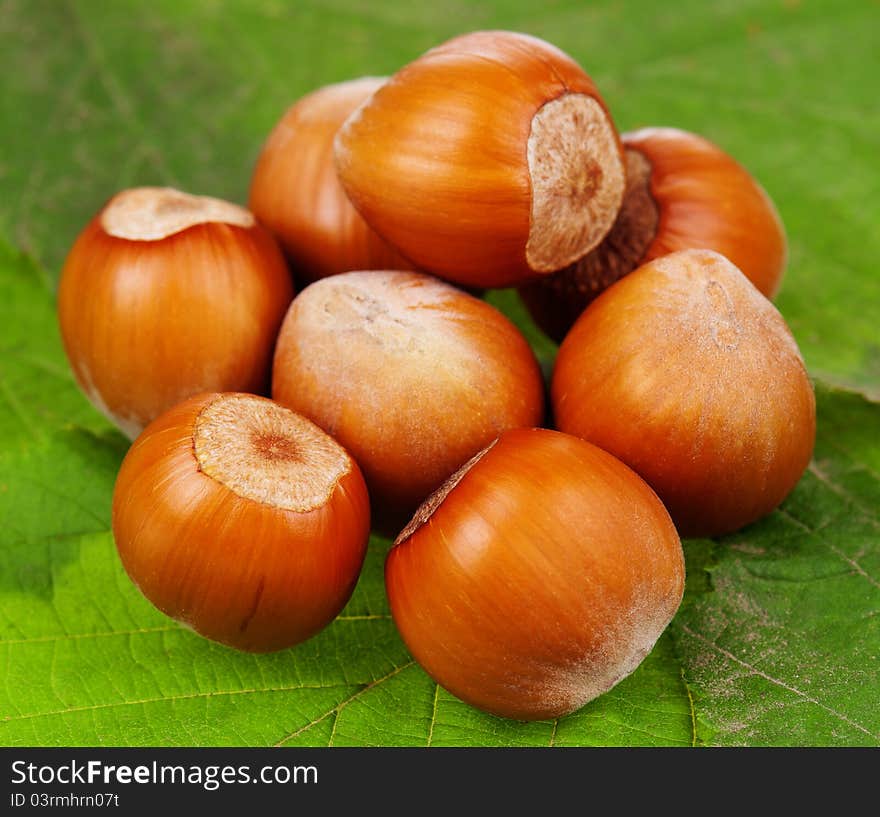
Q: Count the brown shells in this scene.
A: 8